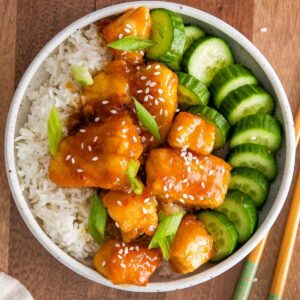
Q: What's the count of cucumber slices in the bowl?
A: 12